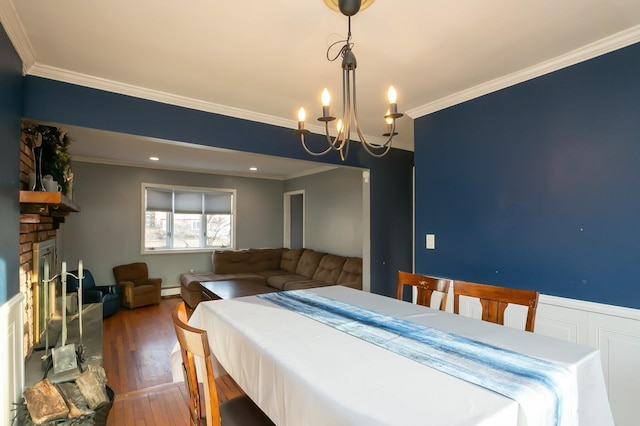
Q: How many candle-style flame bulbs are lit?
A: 5